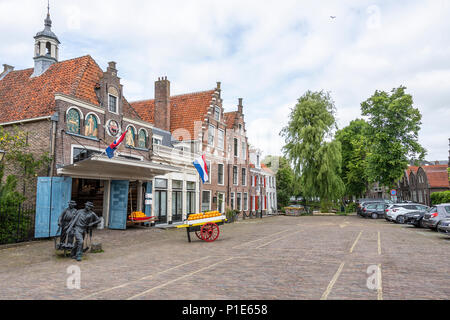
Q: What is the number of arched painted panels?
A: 4